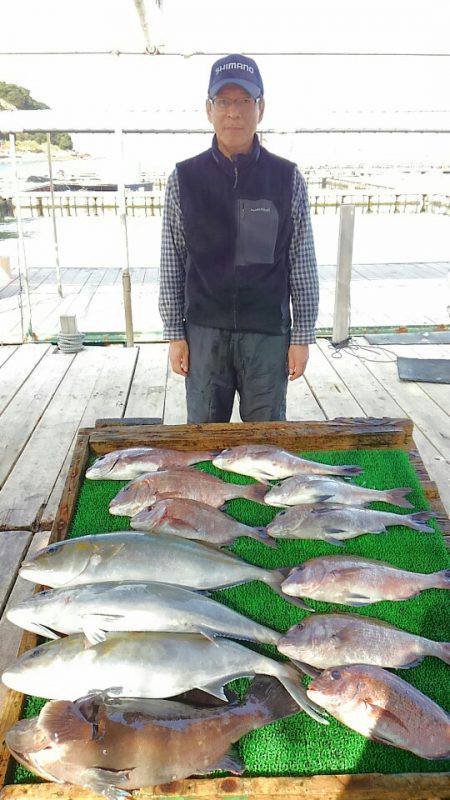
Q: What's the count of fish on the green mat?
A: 13